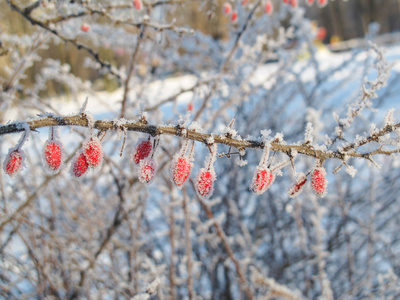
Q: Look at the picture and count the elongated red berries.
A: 11